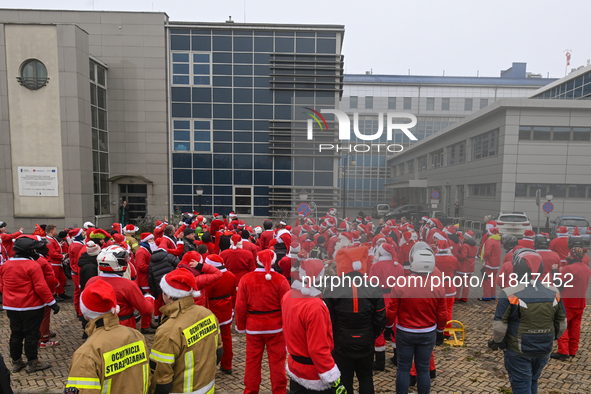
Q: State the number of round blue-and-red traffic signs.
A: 3